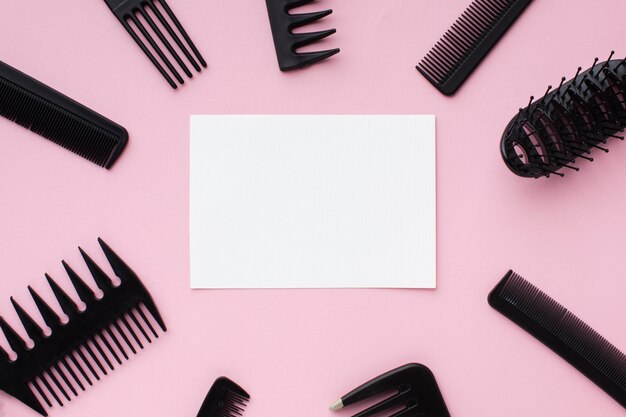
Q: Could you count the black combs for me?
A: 8